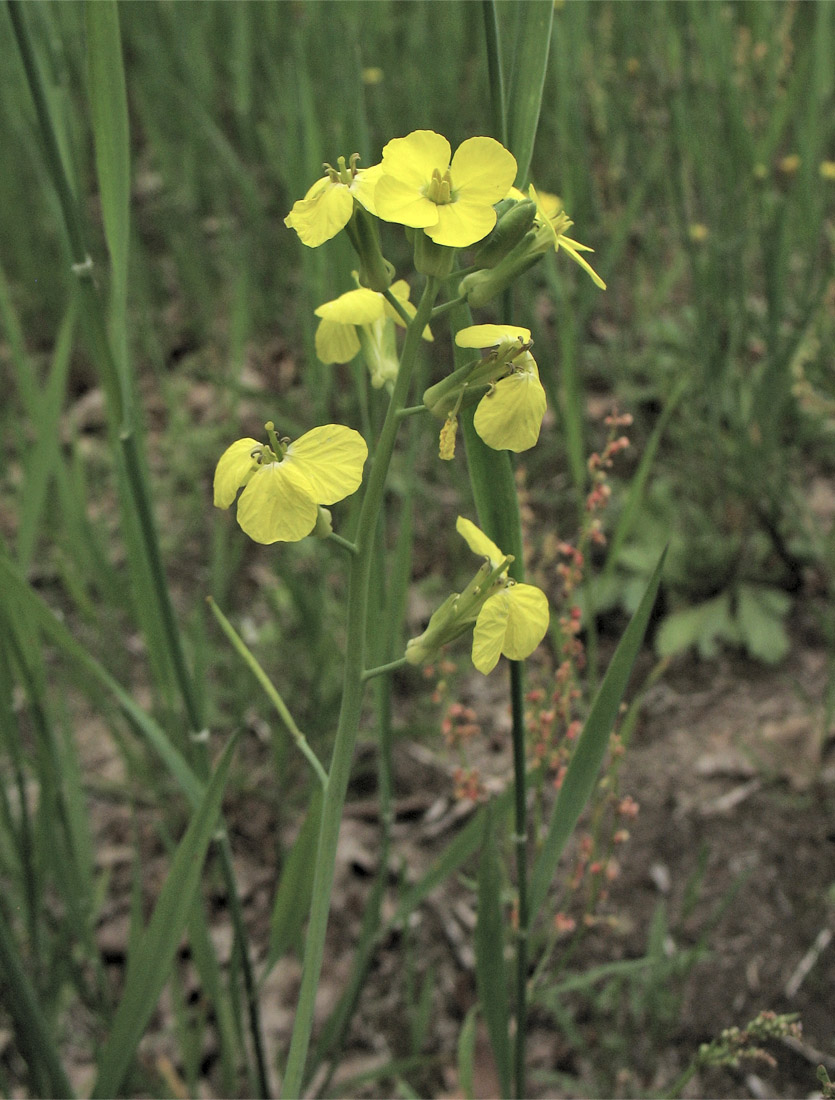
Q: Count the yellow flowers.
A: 7